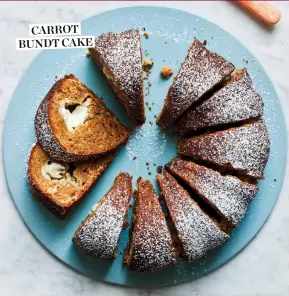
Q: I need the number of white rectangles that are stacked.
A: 2